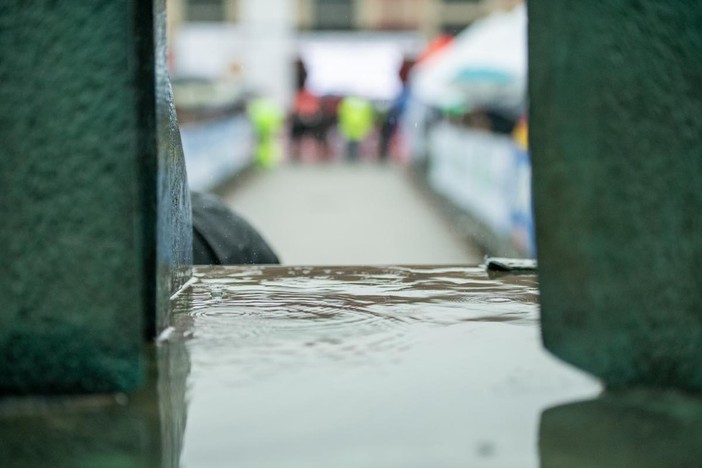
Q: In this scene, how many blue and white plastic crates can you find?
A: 0